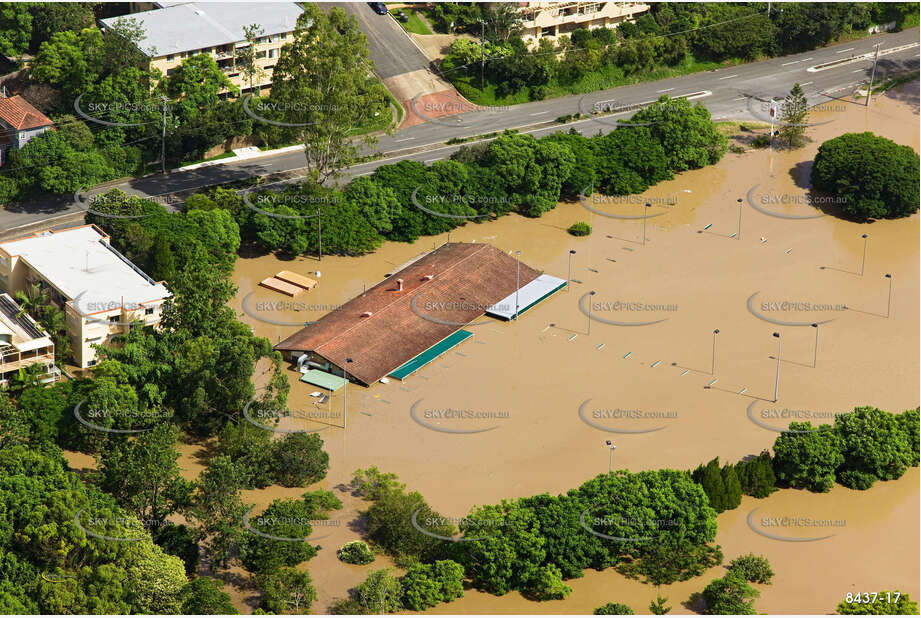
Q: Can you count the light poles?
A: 12